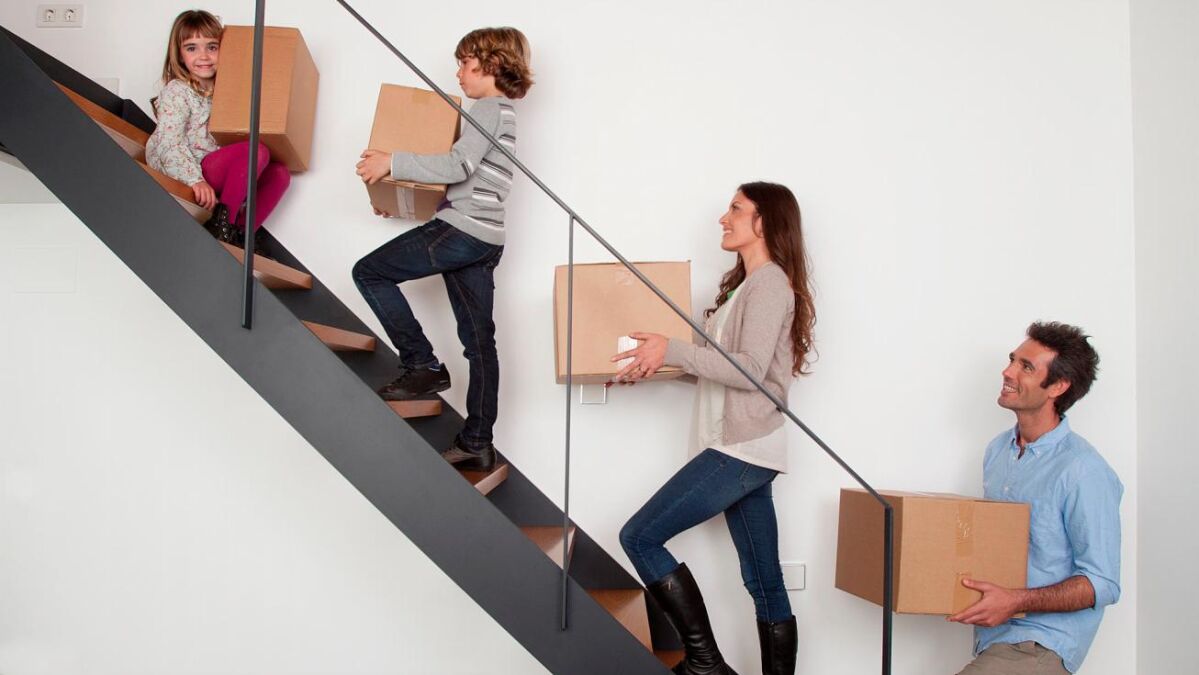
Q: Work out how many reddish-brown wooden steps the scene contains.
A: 9